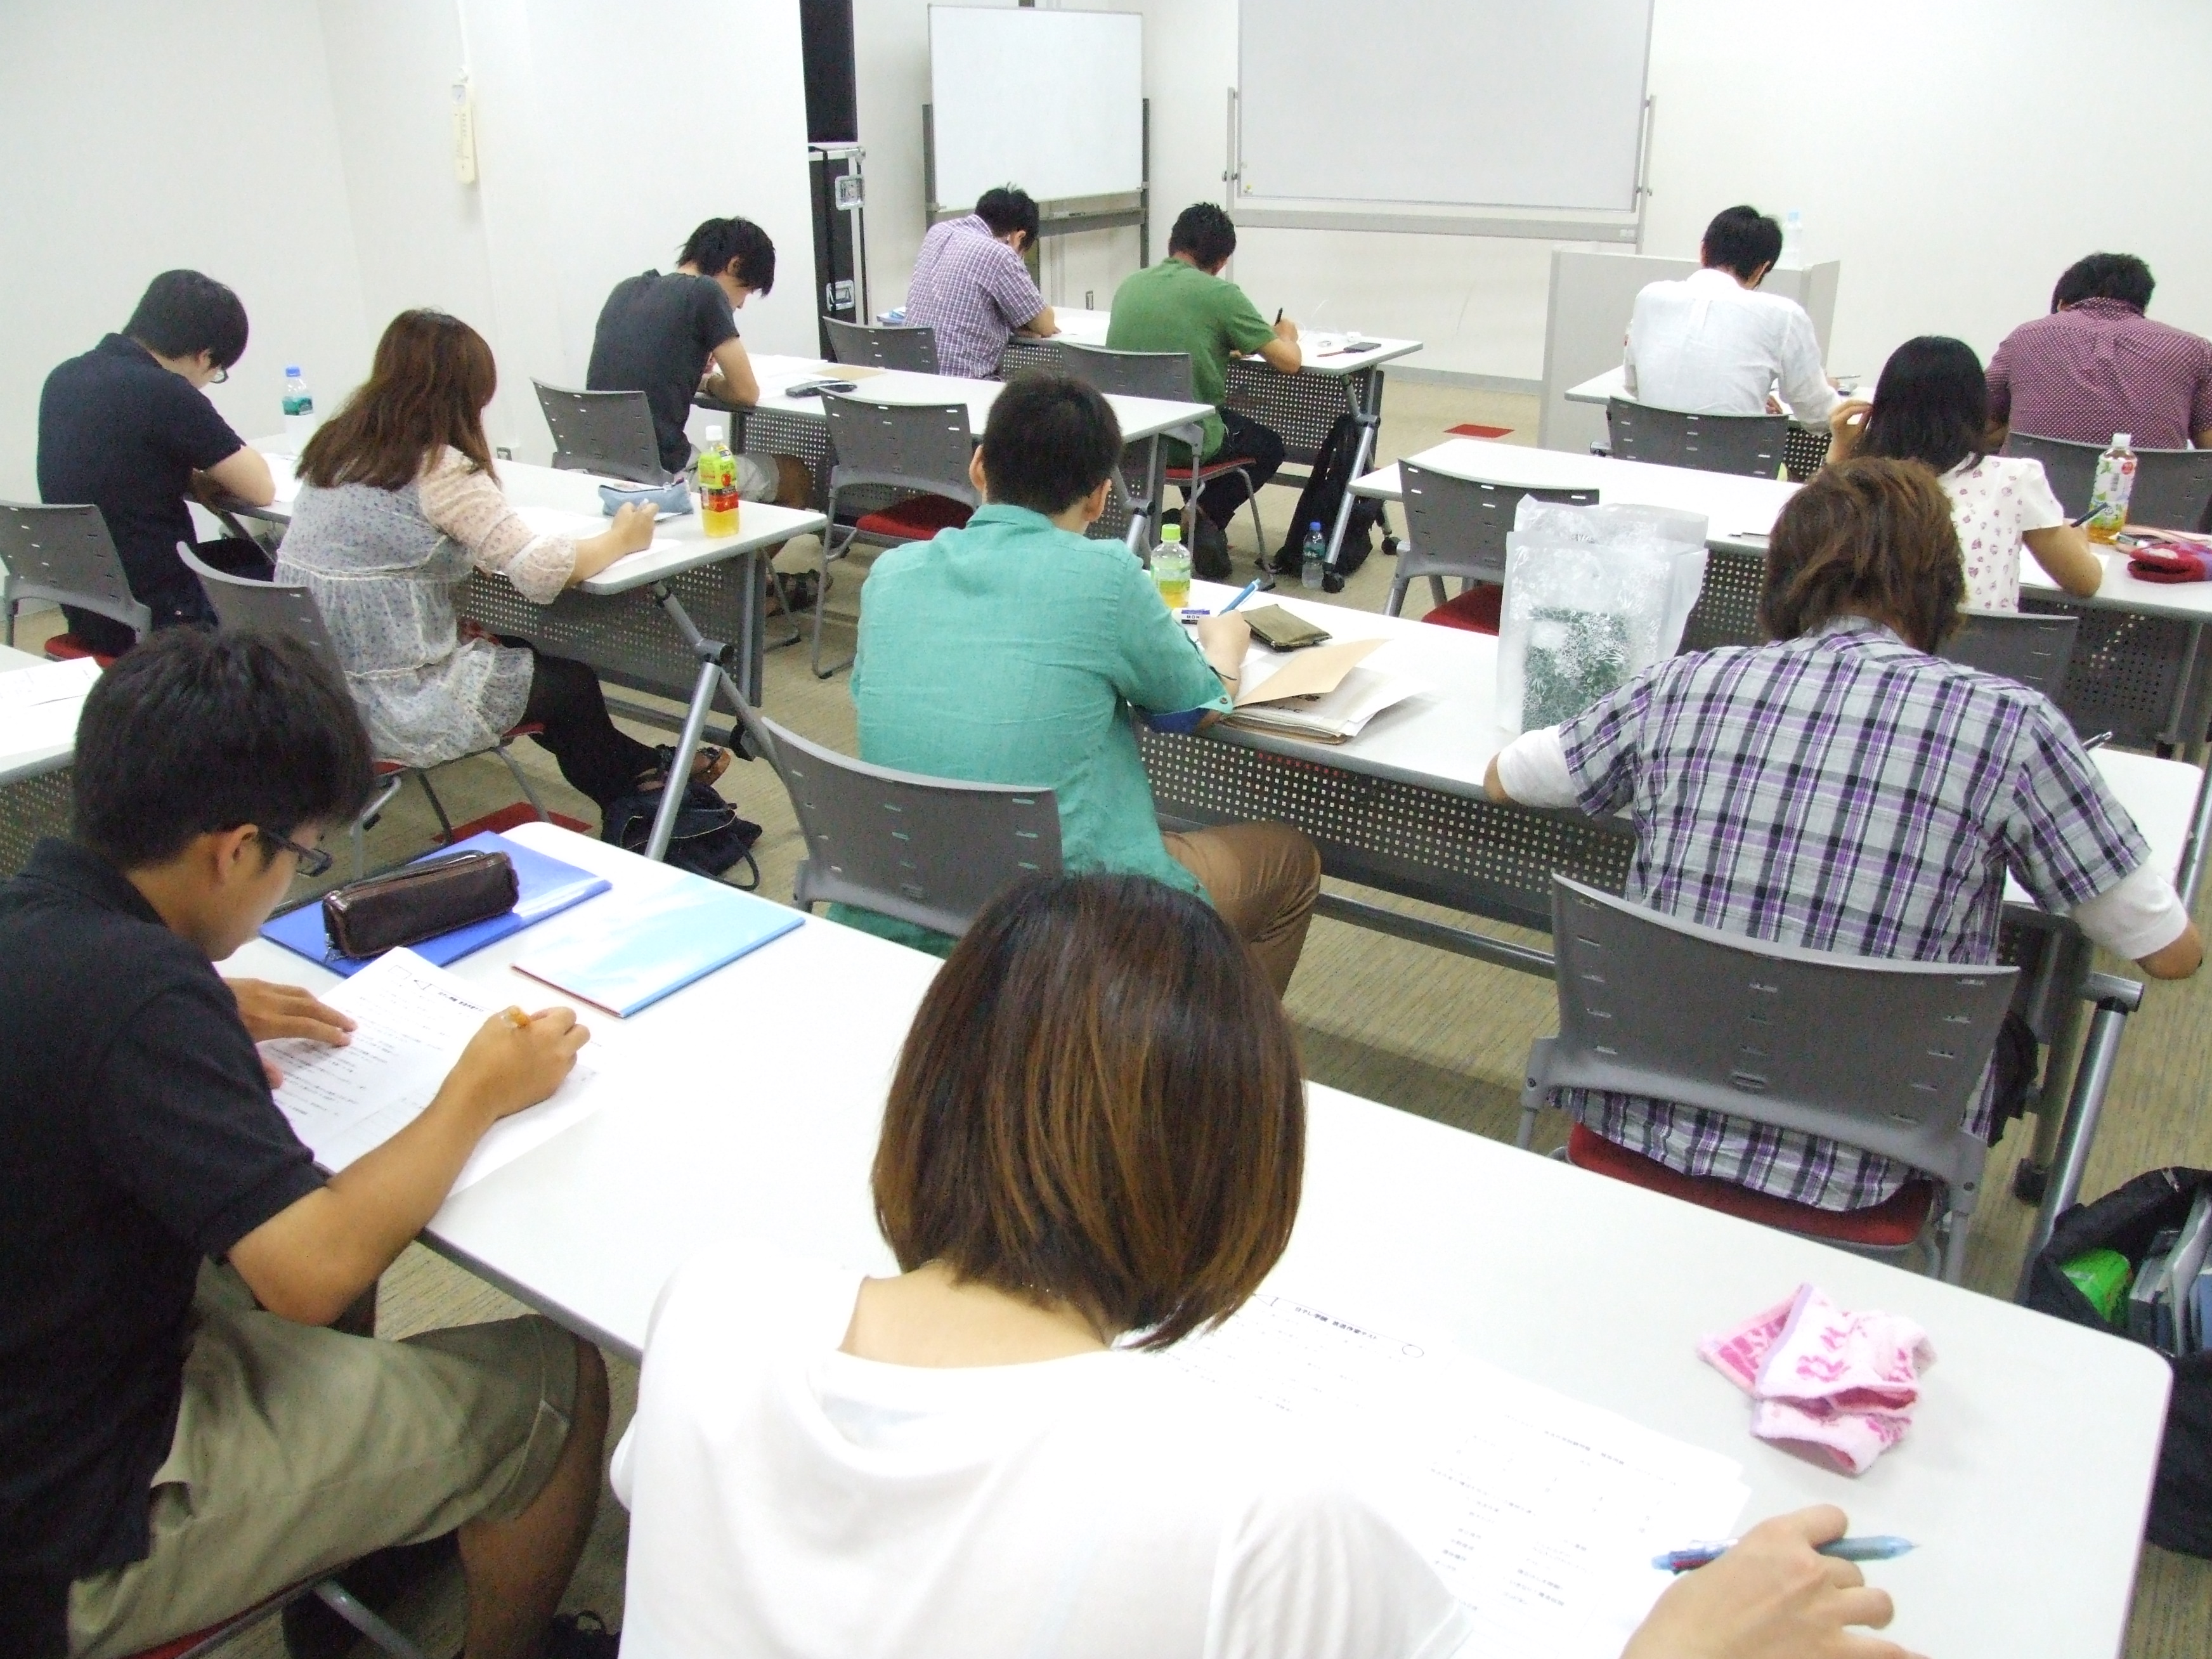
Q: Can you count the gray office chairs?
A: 12